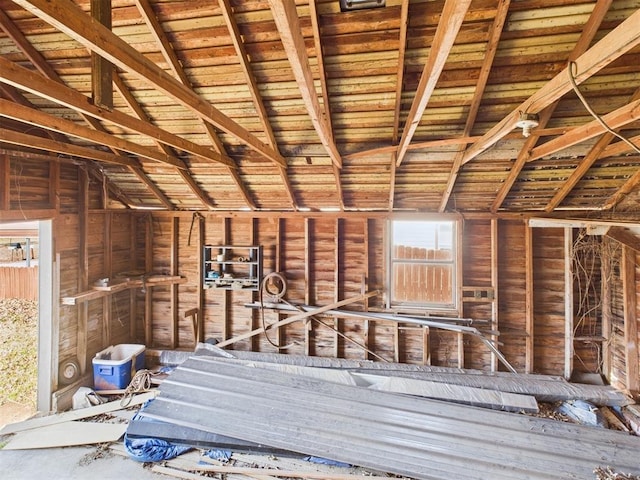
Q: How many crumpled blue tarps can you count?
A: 1